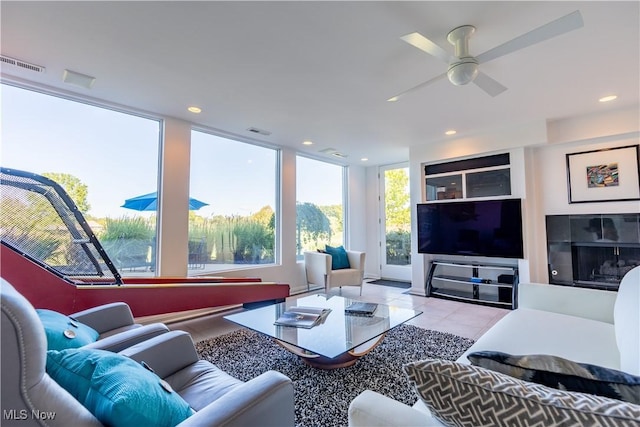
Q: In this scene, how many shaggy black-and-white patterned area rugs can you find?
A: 1